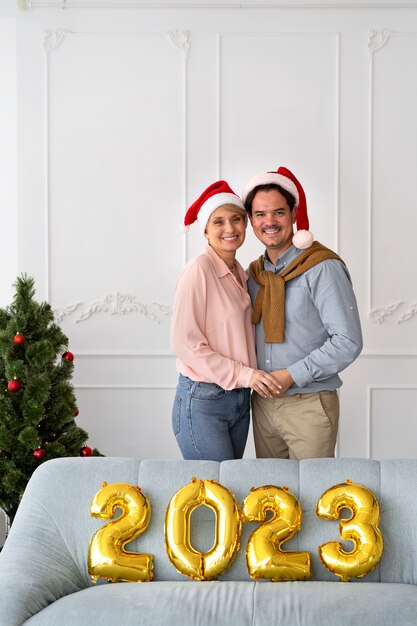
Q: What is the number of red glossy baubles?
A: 6